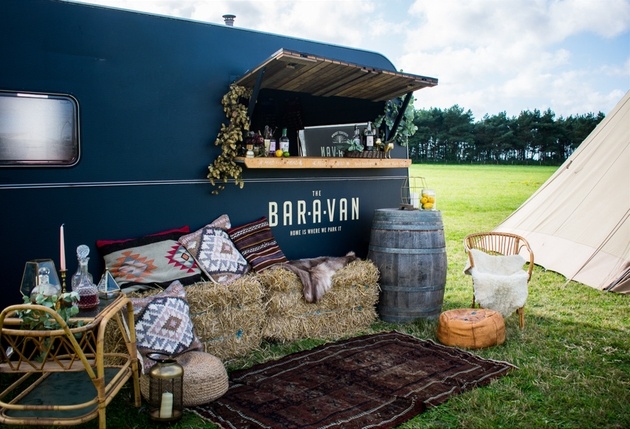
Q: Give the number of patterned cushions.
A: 4